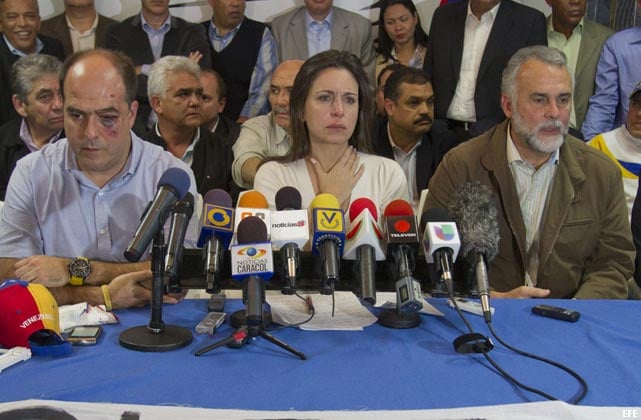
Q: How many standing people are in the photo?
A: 9